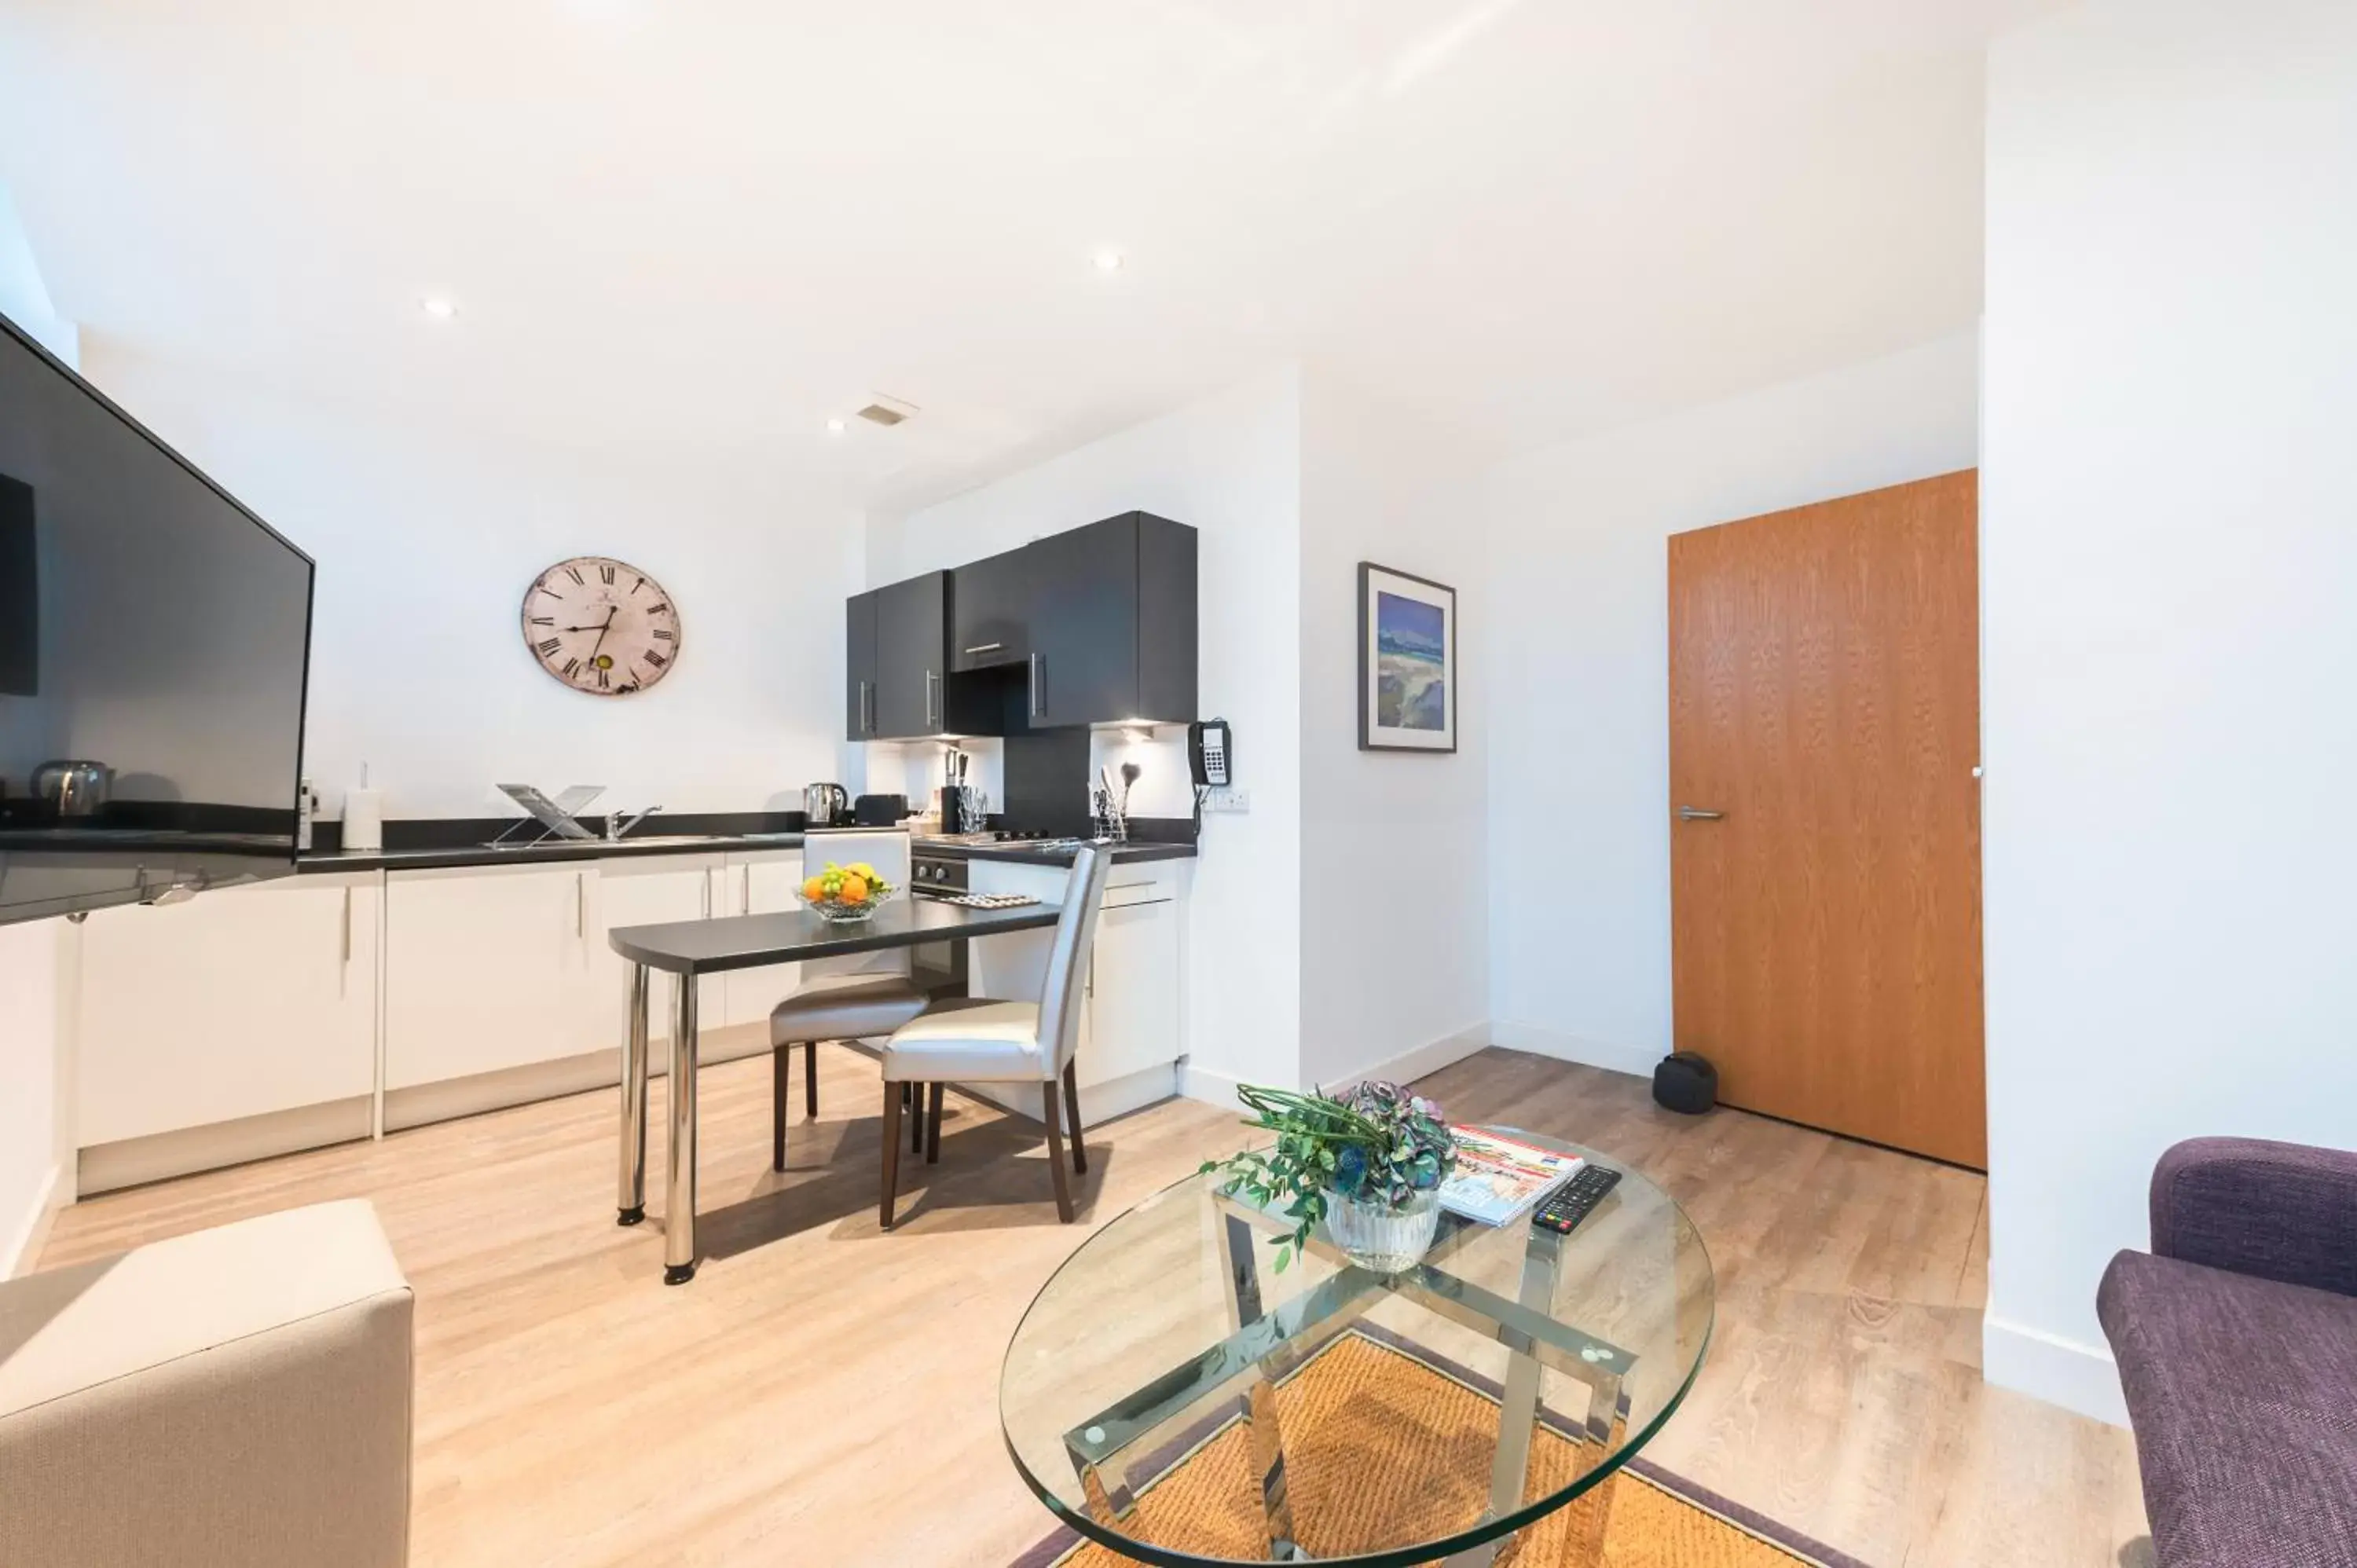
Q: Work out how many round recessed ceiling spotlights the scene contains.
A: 3